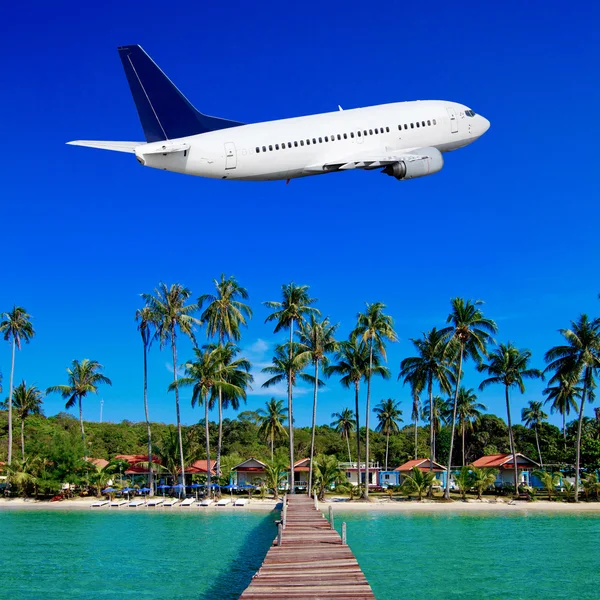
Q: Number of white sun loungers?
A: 9